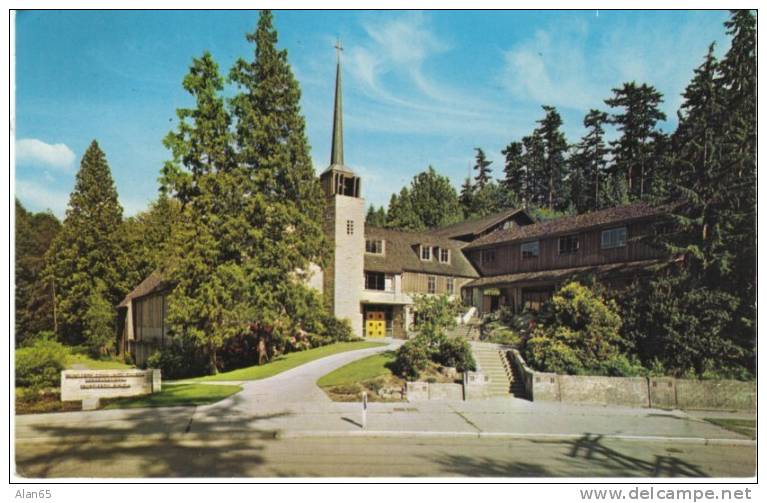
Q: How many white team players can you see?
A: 0